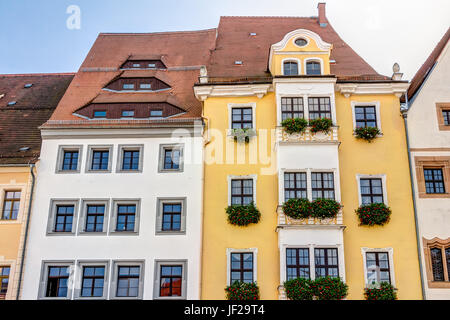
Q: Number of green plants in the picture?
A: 12